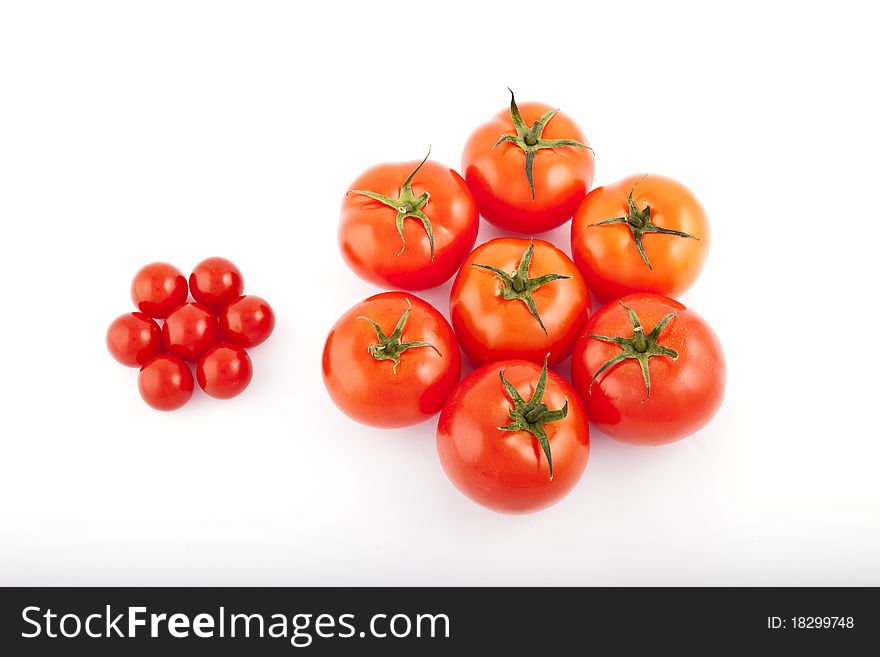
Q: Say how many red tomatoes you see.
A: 14